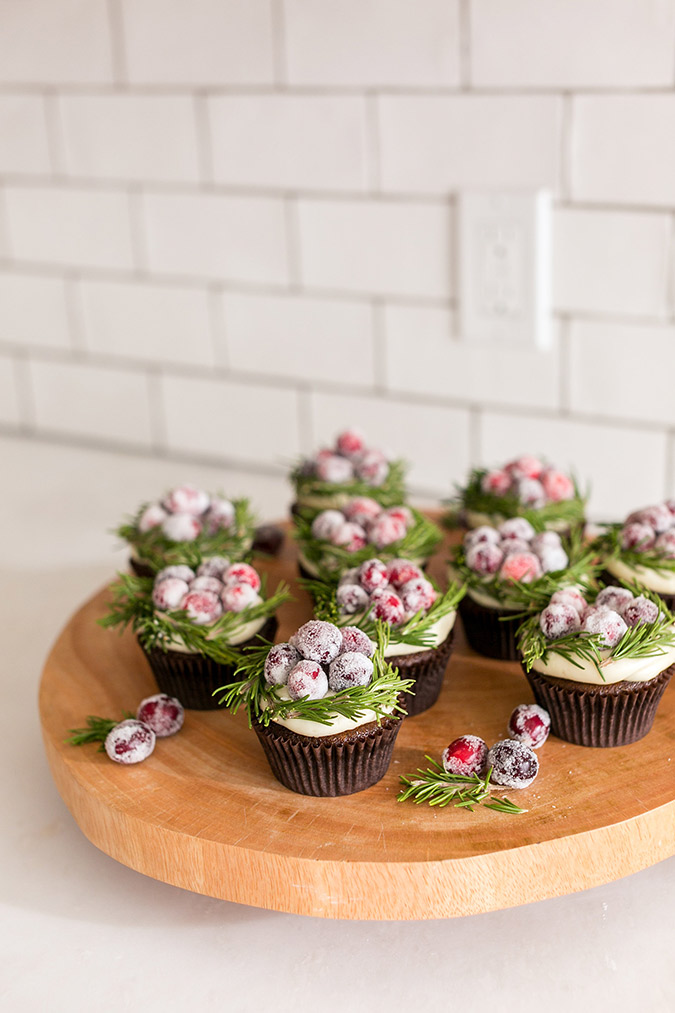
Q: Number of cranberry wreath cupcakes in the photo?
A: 10